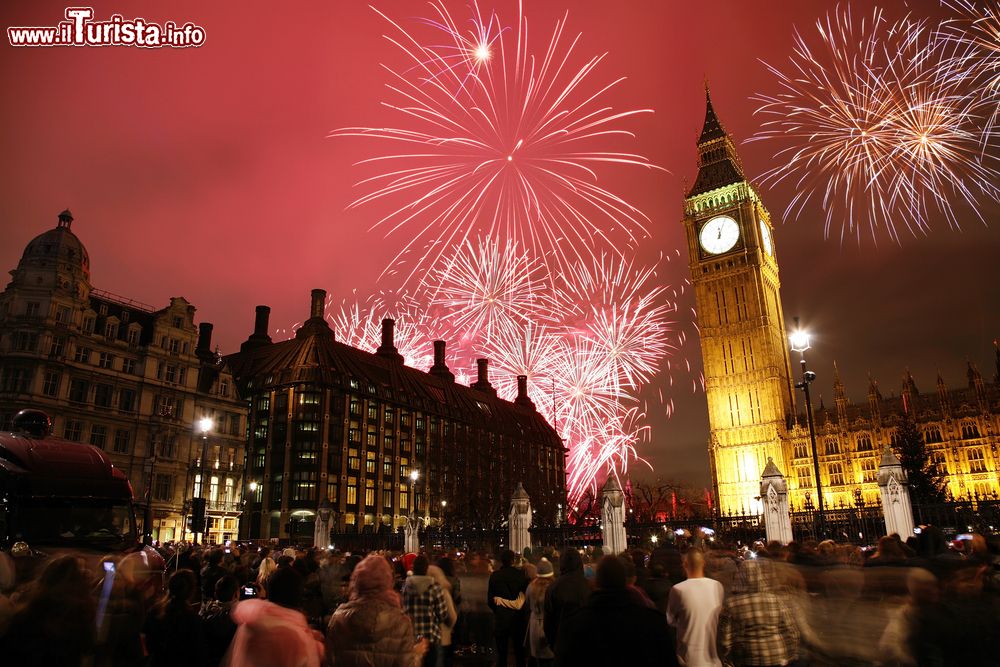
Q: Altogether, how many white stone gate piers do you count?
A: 6